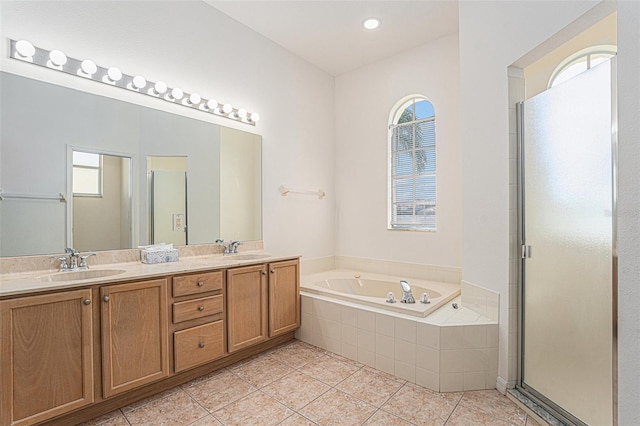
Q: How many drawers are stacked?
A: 3